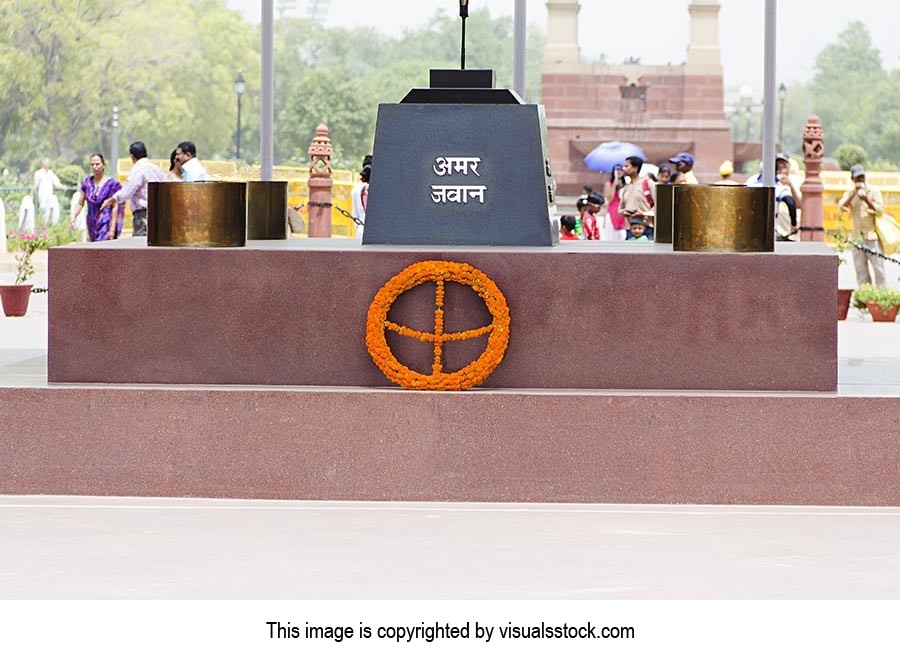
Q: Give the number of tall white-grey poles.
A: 3